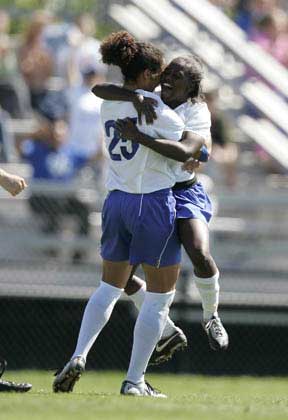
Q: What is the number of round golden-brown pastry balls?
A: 0